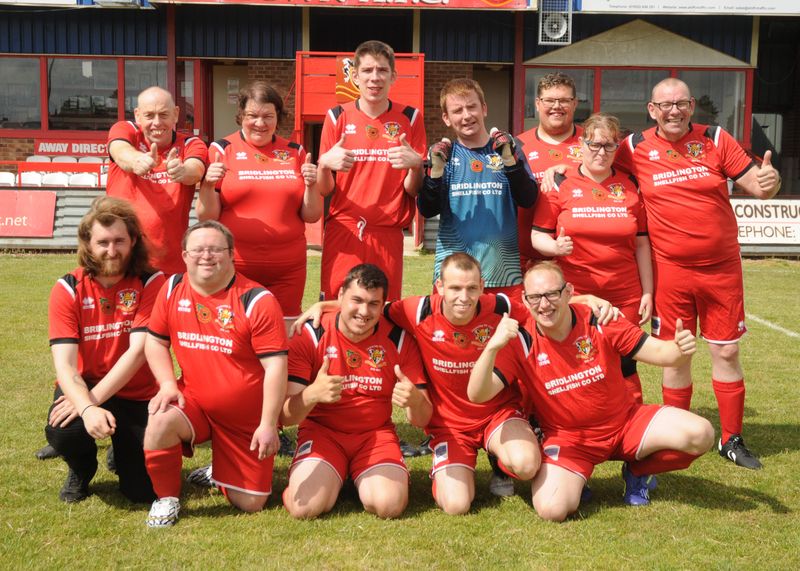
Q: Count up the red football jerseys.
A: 11